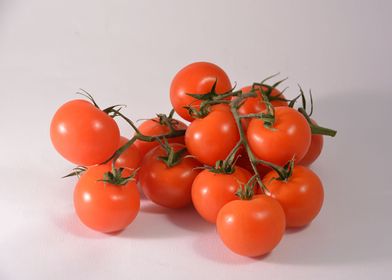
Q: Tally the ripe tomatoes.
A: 13